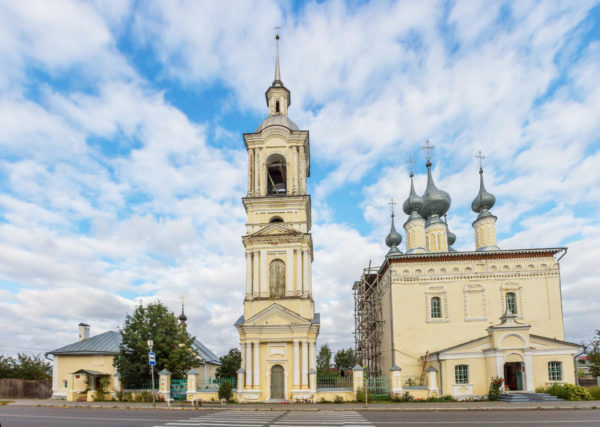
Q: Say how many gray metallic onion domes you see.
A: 5